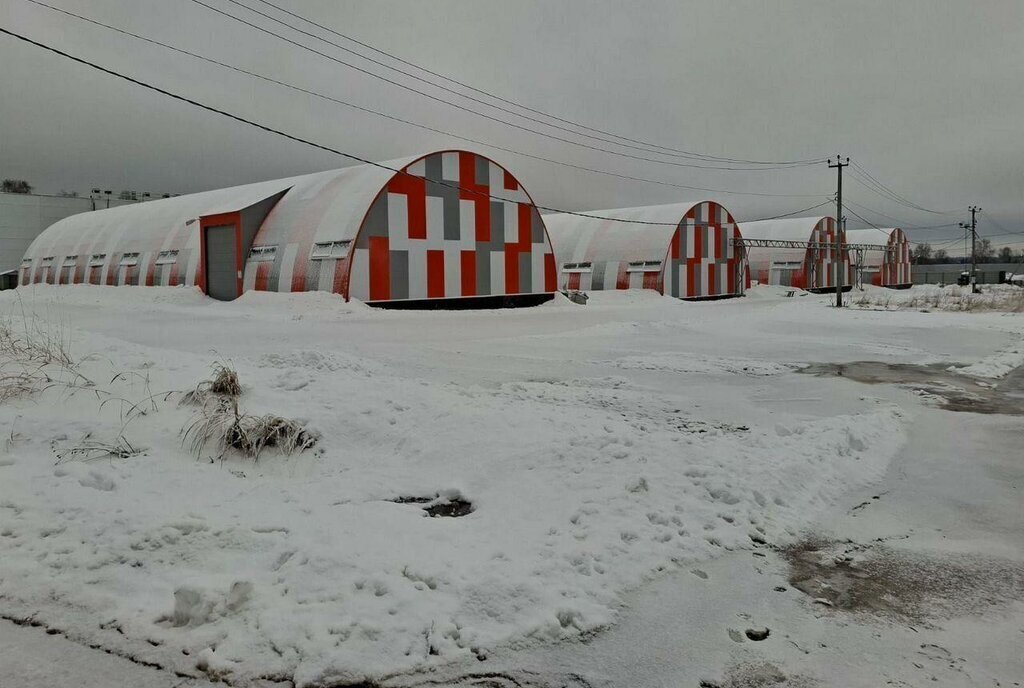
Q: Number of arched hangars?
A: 4